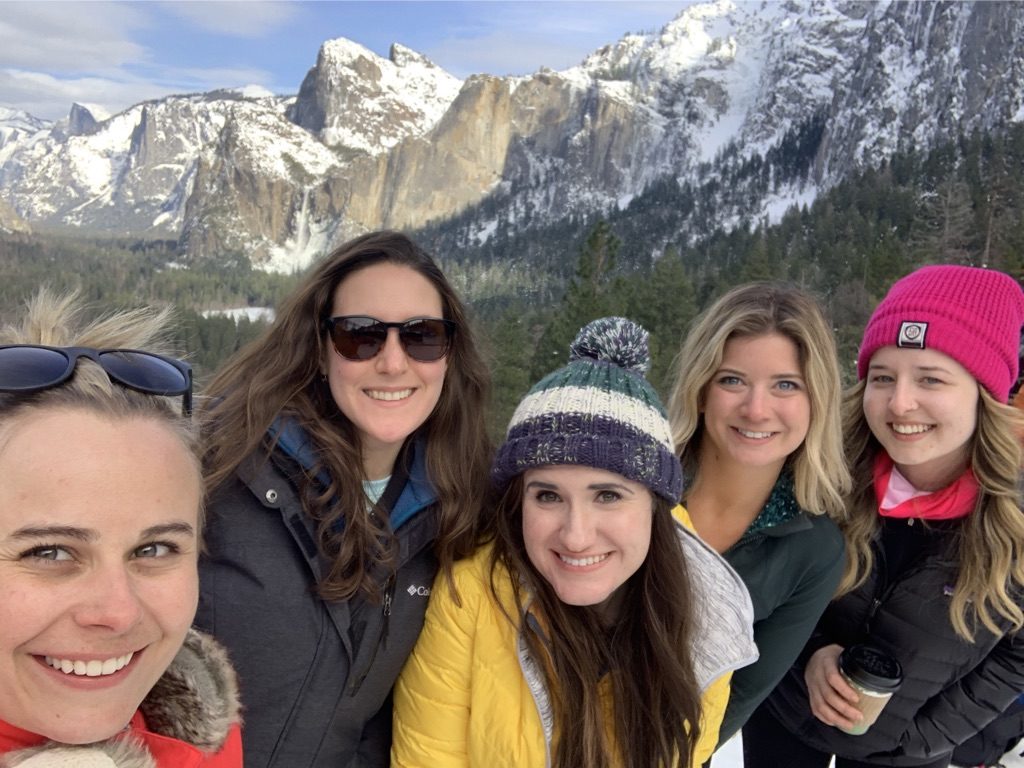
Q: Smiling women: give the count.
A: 5